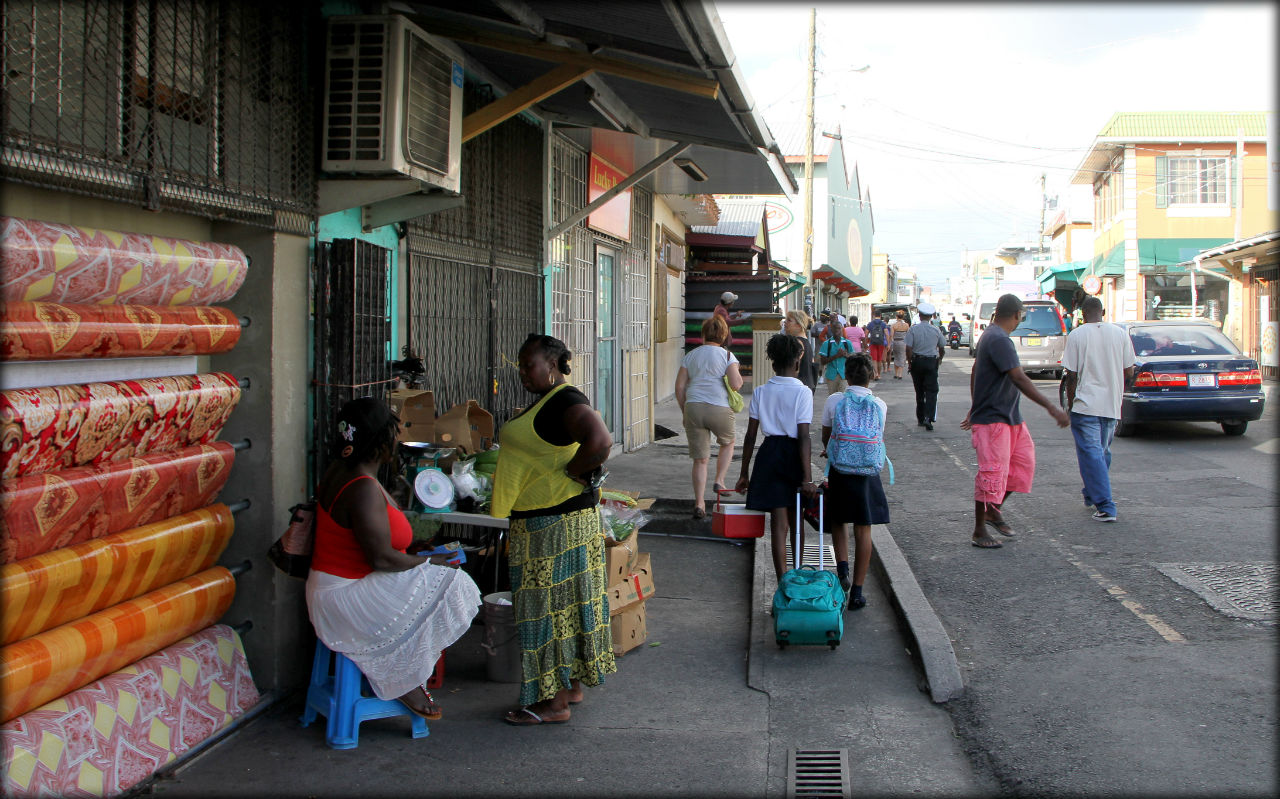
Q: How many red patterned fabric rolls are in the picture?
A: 3